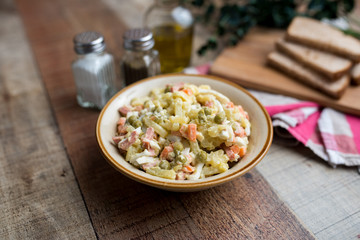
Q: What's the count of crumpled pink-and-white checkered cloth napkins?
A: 1